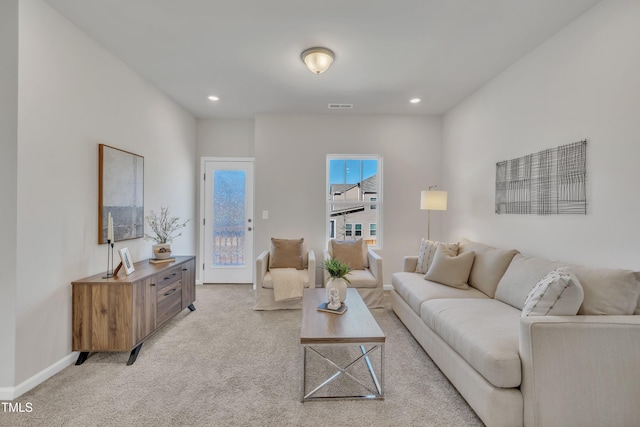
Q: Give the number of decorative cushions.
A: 5